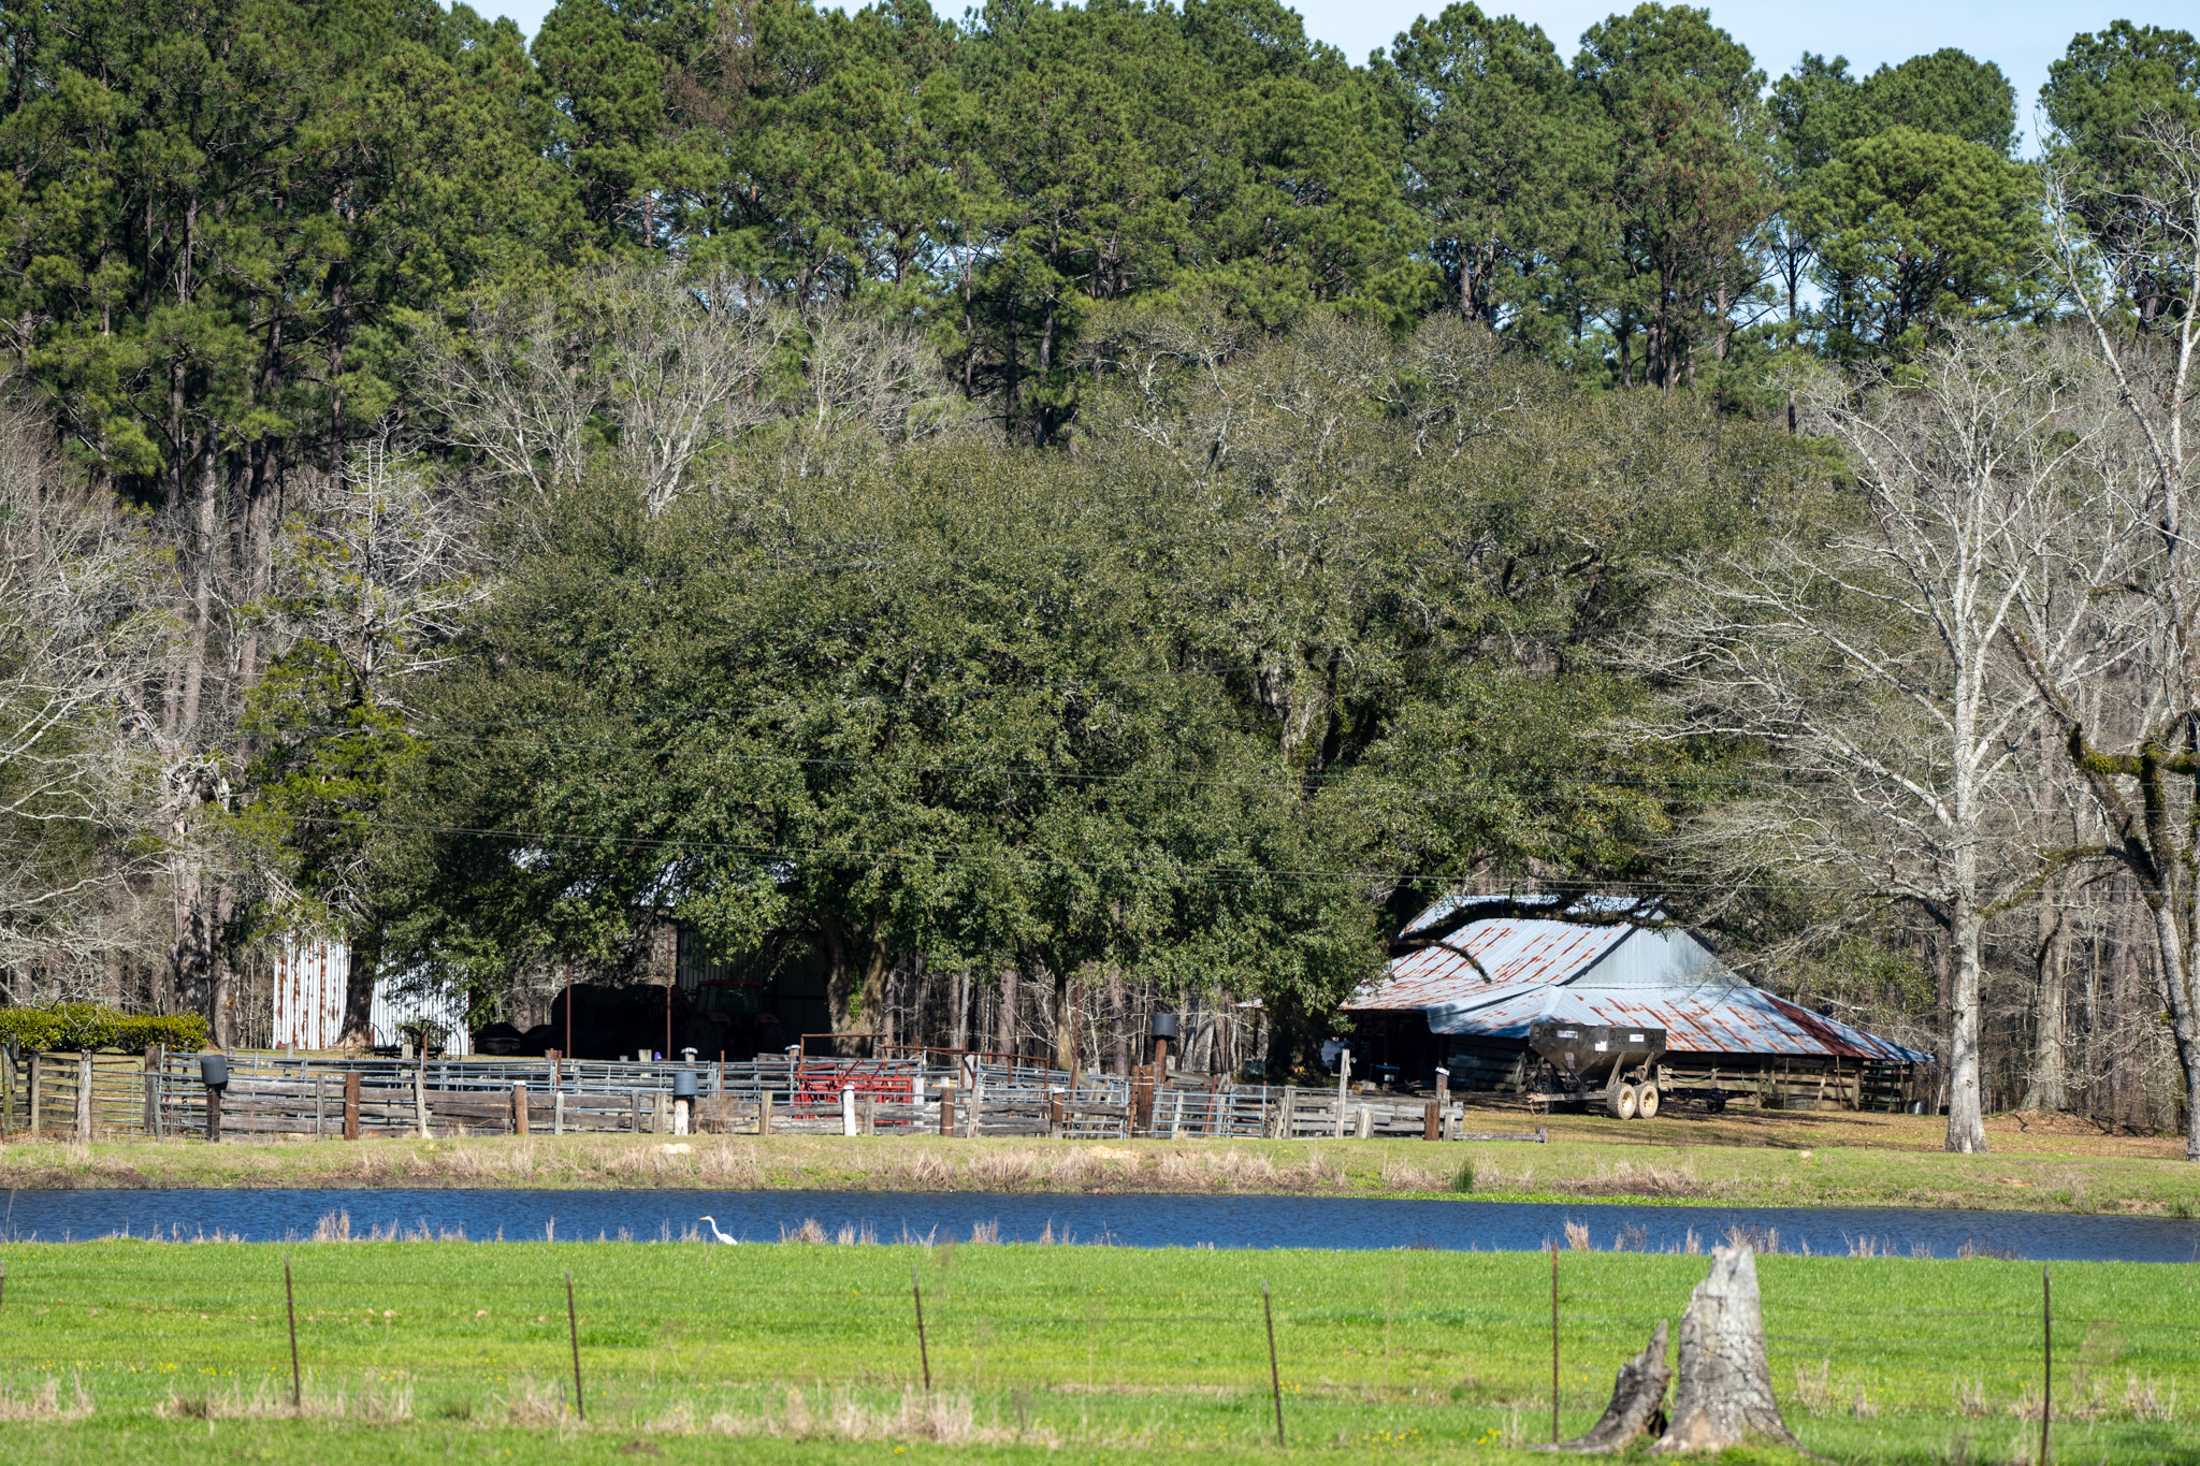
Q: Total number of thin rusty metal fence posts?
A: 6